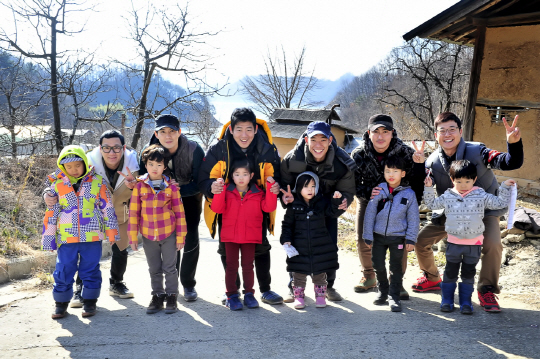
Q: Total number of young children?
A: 6